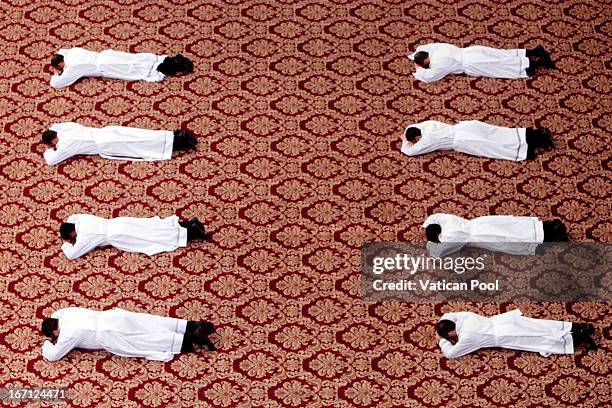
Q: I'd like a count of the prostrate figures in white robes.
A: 8